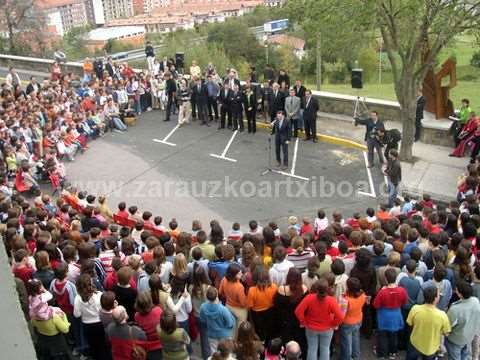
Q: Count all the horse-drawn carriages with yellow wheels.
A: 0